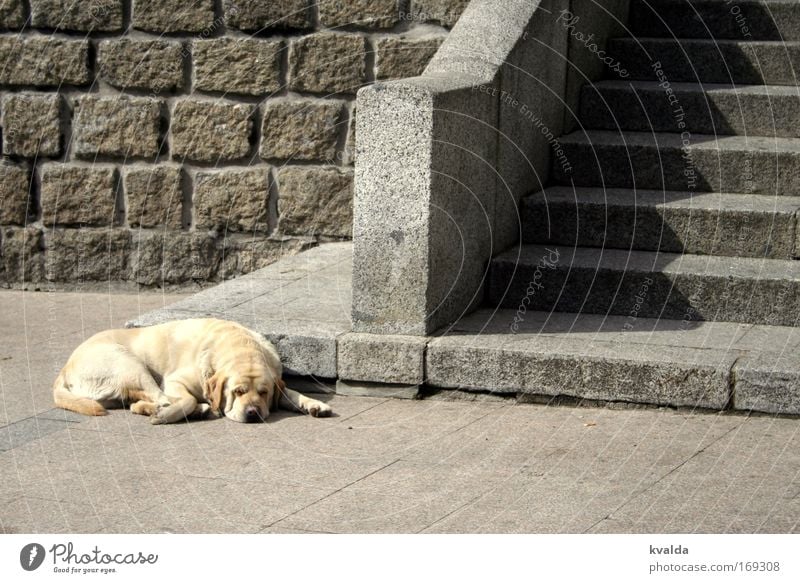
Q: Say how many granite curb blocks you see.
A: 4